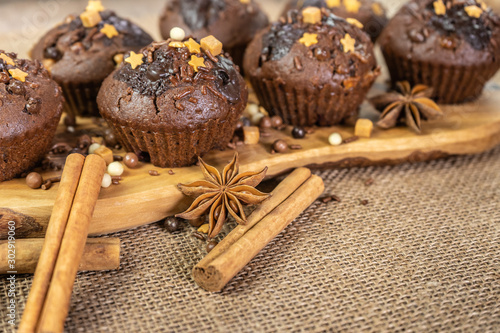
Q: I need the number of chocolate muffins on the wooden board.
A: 7